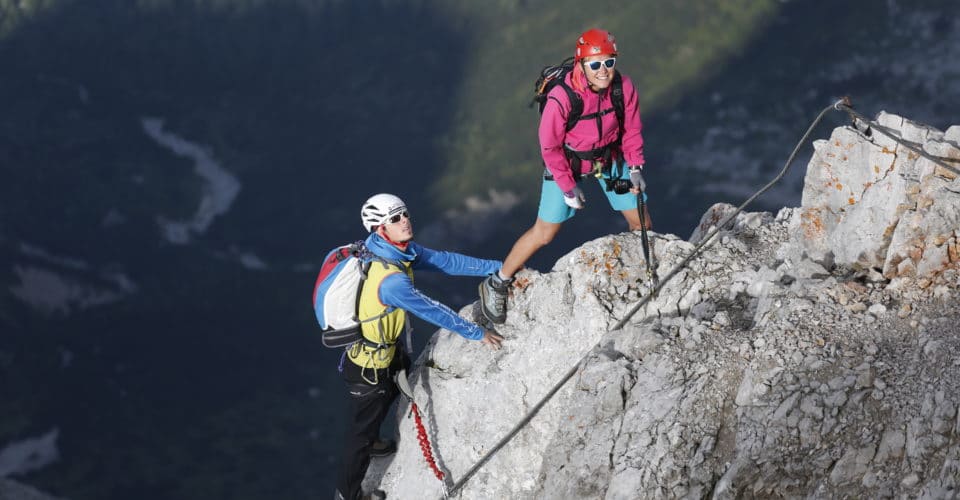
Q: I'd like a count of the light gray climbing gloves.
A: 2